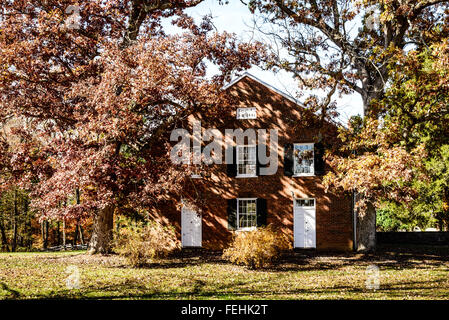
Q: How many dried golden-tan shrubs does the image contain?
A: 2